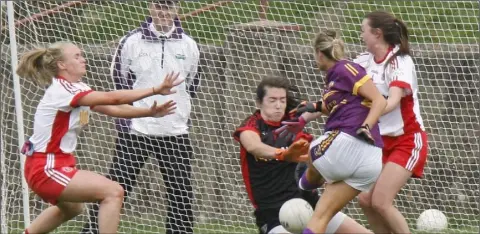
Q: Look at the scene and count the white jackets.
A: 1